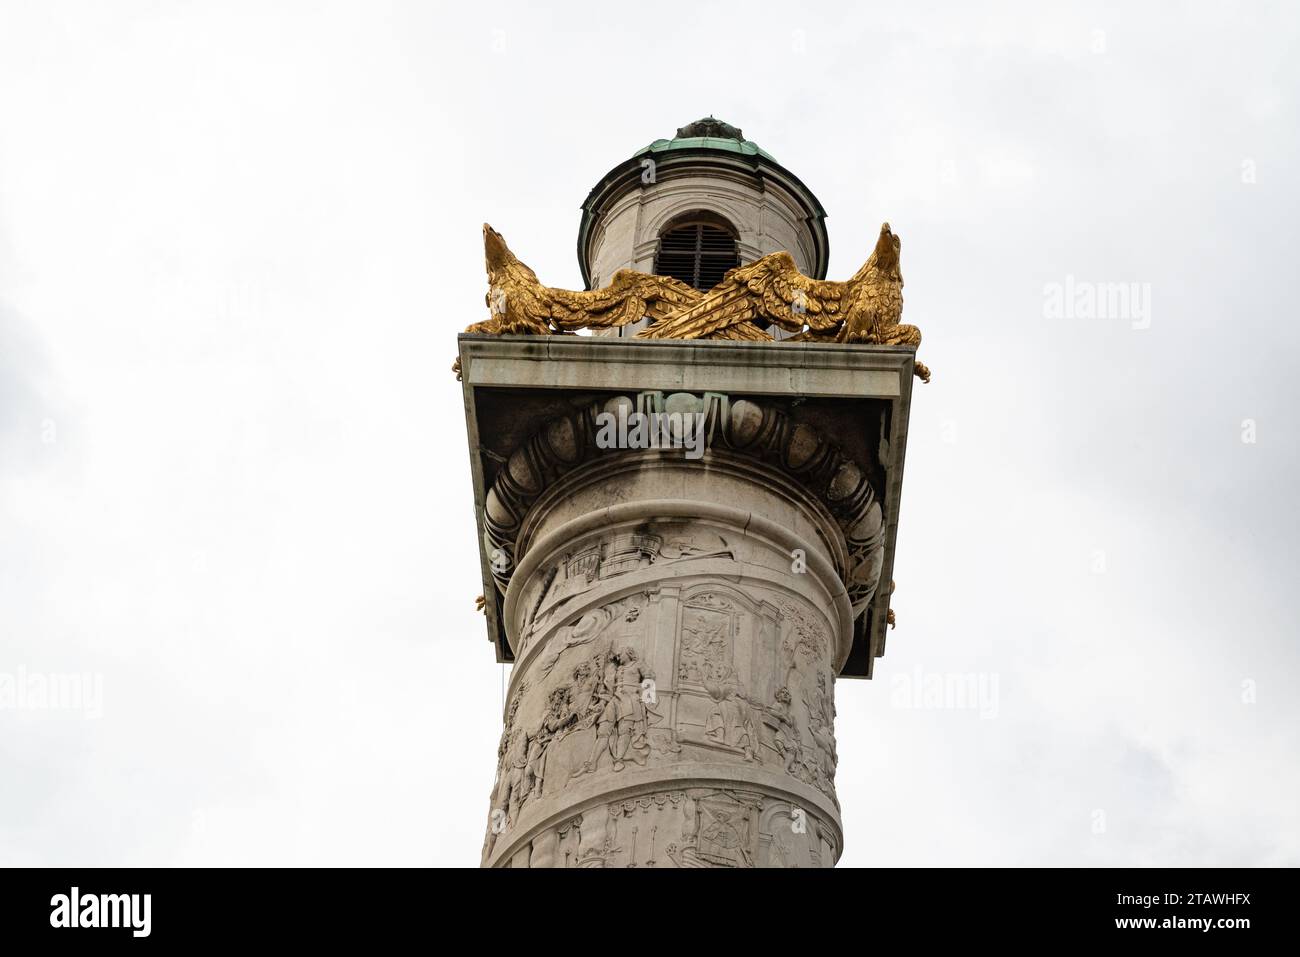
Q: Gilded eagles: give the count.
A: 2